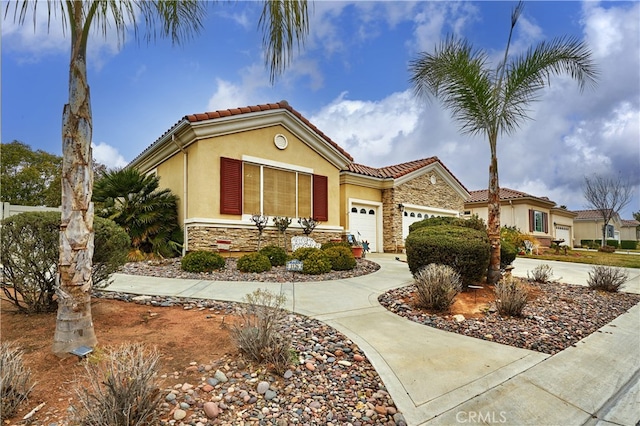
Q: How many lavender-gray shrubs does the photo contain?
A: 7